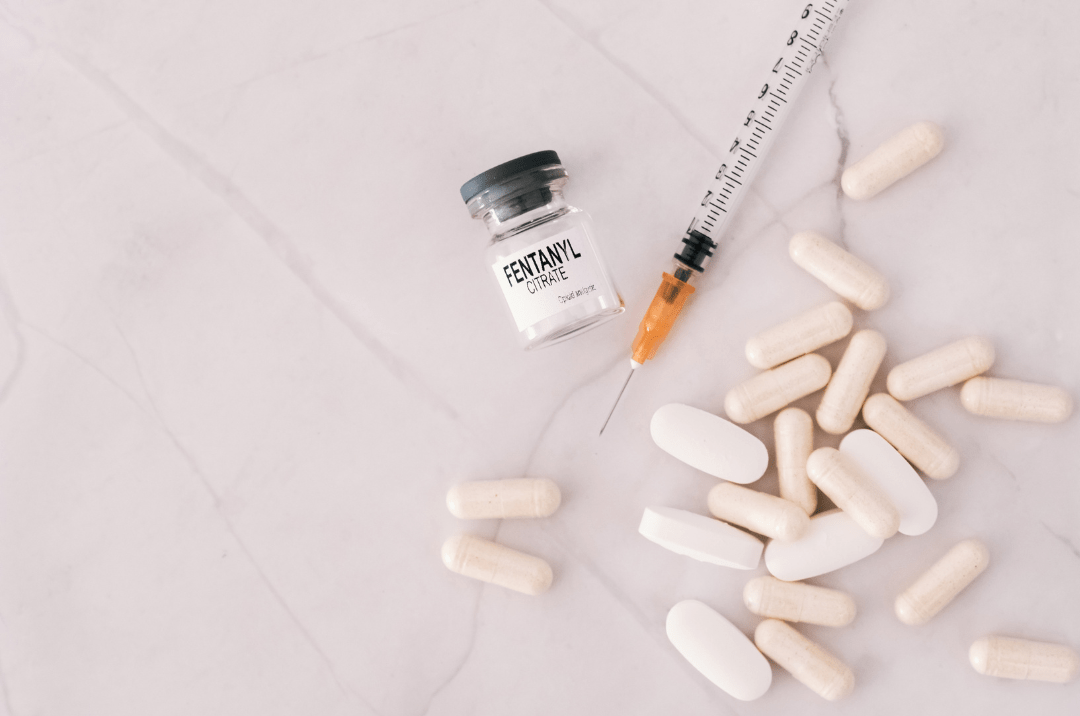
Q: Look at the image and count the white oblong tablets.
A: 5